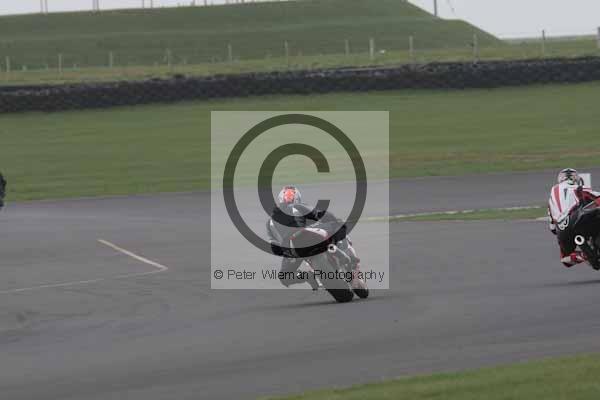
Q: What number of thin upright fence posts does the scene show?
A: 12